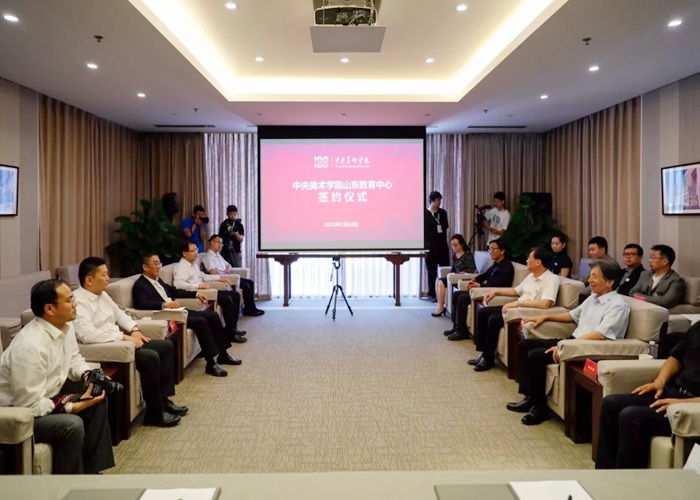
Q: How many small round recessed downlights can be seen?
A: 11